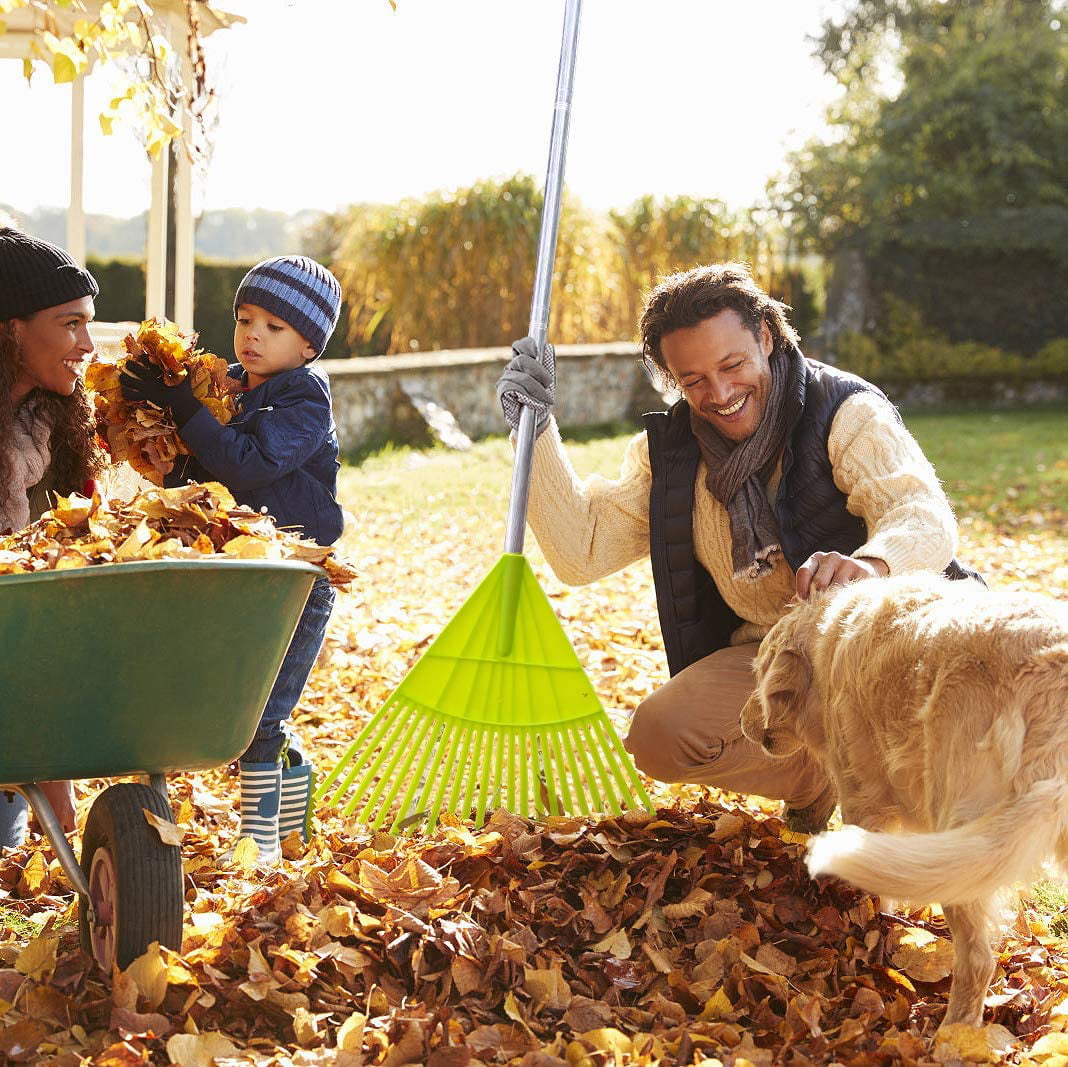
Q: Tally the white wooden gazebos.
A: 1